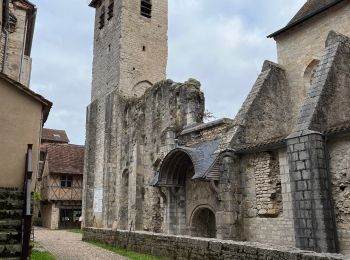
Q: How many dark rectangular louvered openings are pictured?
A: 3